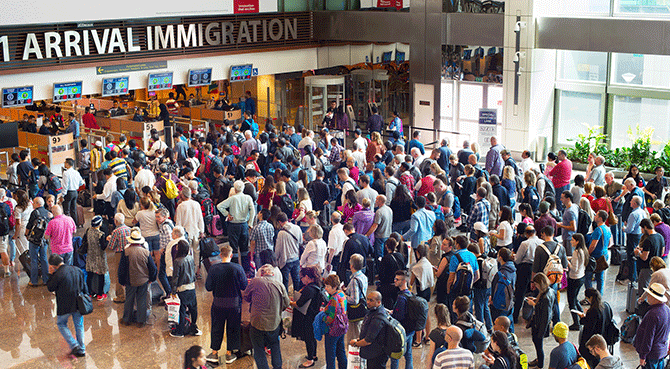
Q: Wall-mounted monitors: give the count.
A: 6